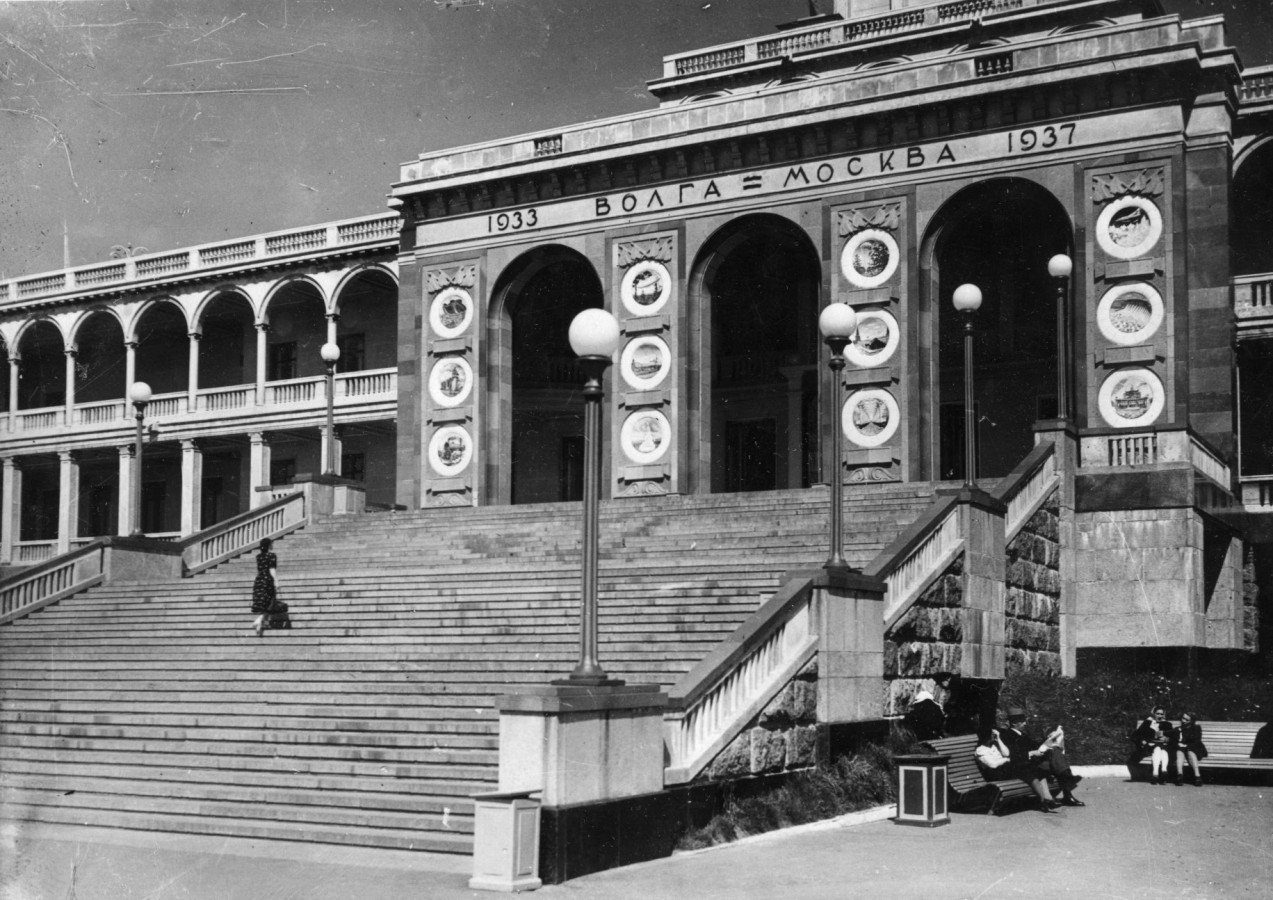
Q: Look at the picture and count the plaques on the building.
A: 12